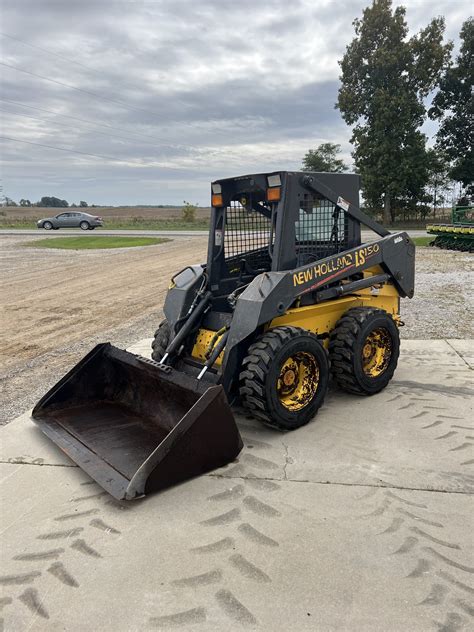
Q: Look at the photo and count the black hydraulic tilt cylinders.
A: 2